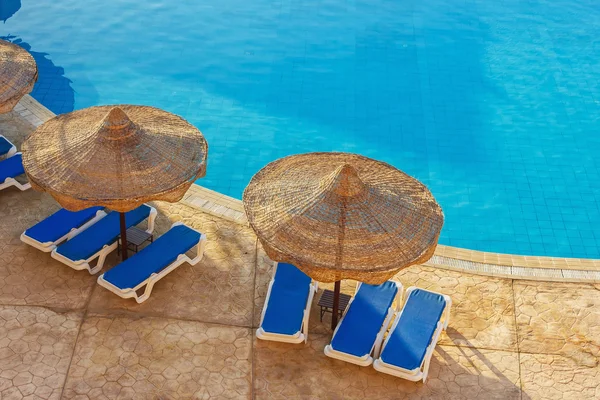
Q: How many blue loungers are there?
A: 8